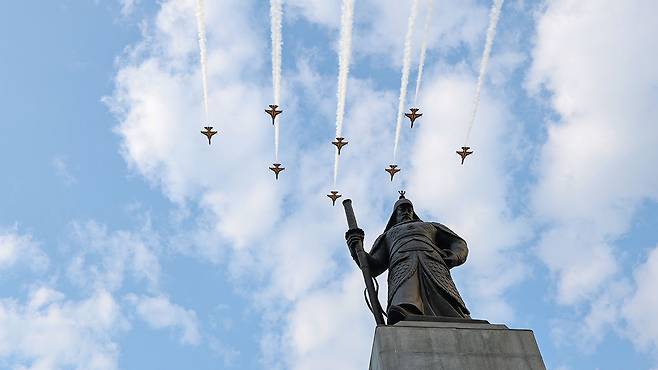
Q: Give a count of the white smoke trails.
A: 6